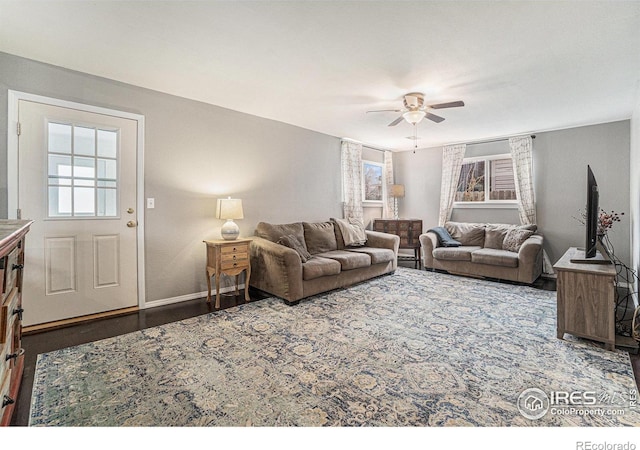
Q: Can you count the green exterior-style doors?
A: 0